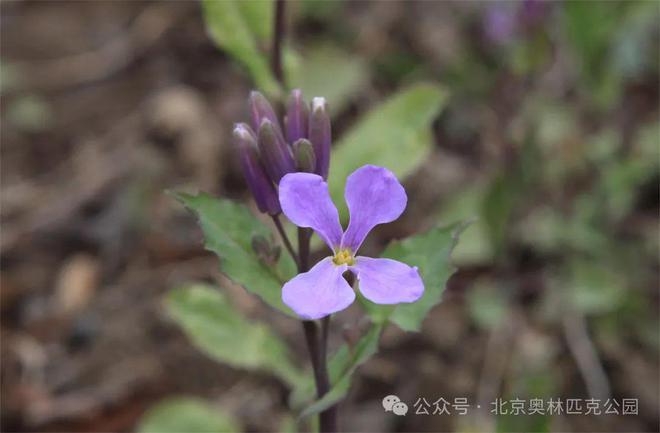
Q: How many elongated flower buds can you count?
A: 6